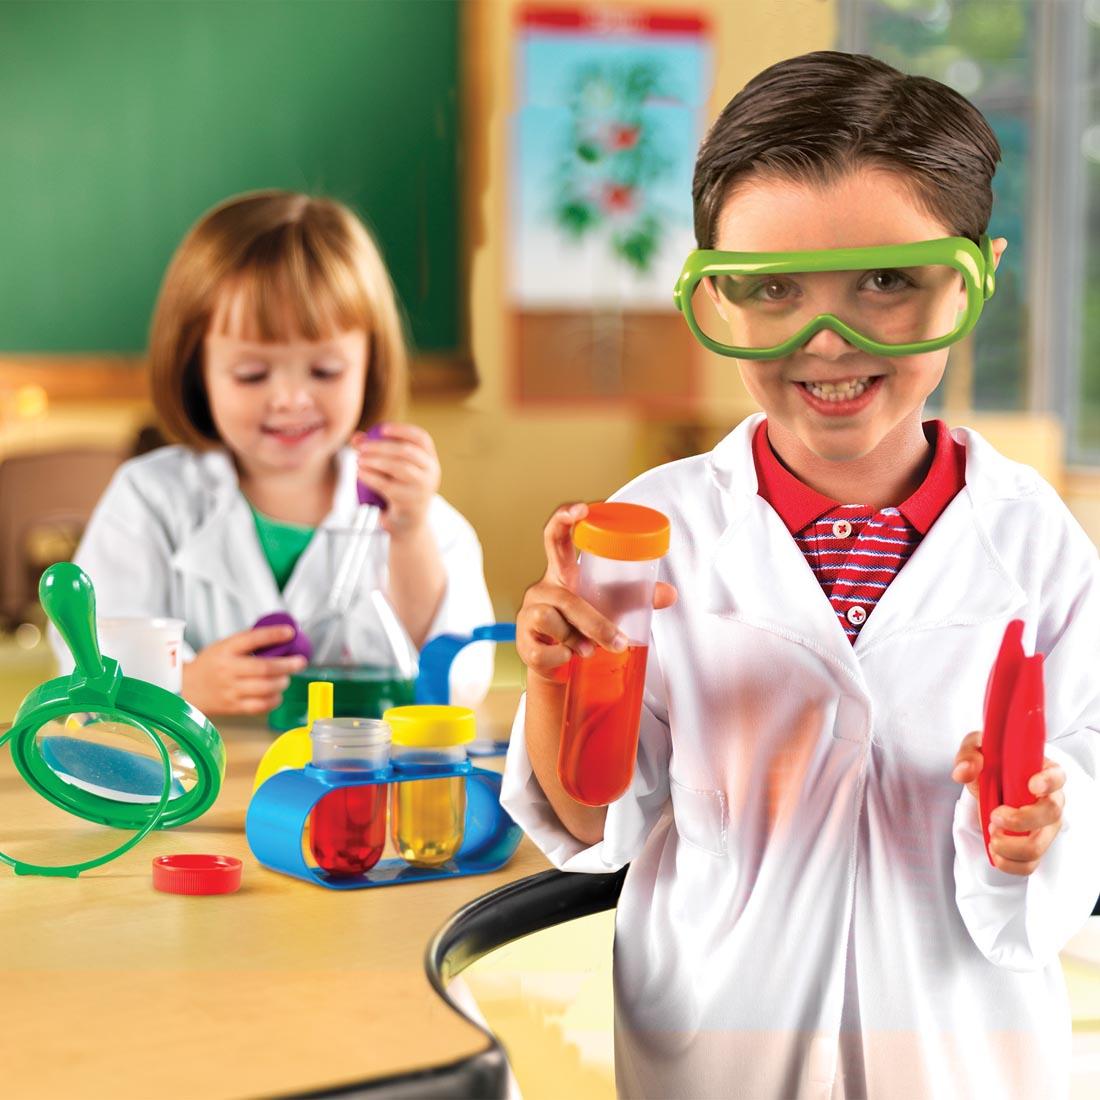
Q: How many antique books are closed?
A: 0